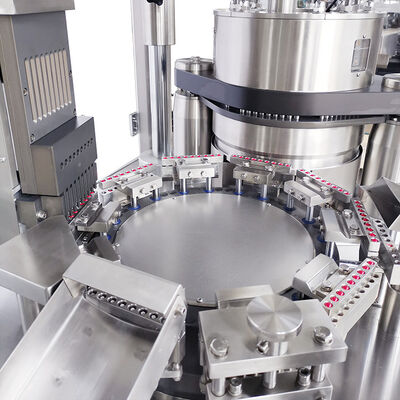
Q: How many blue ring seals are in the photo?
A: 12